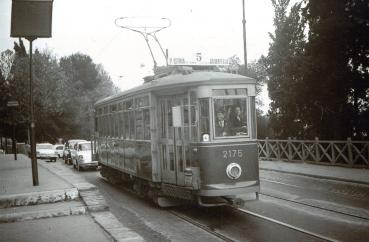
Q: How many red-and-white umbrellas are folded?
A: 0